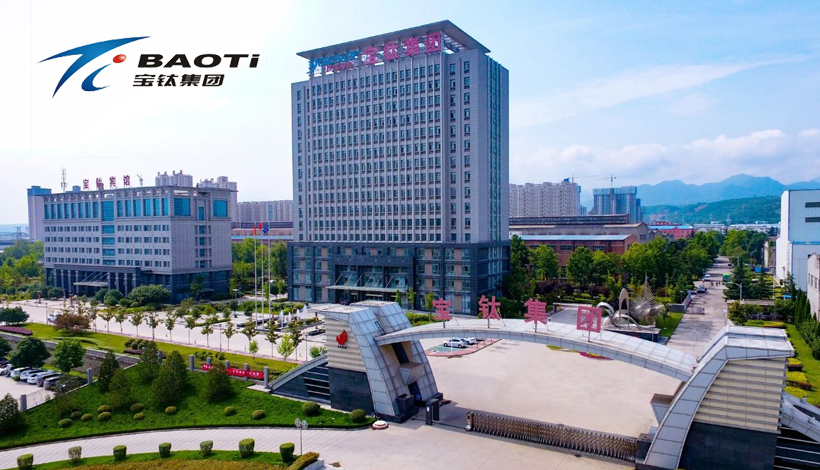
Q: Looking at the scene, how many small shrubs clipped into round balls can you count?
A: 12